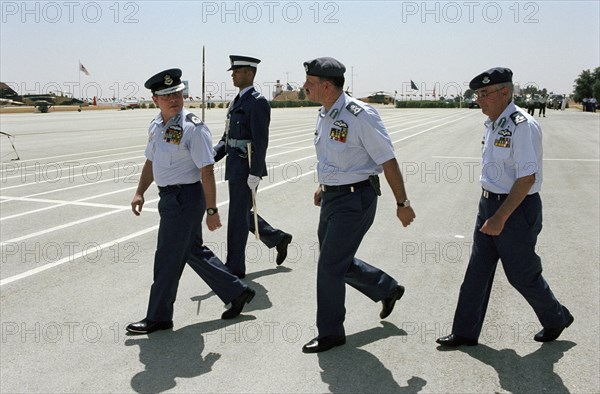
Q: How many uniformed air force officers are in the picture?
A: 4